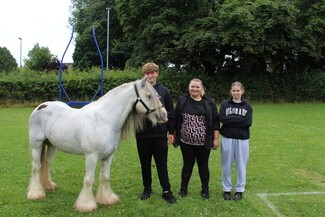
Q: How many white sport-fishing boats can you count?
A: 0